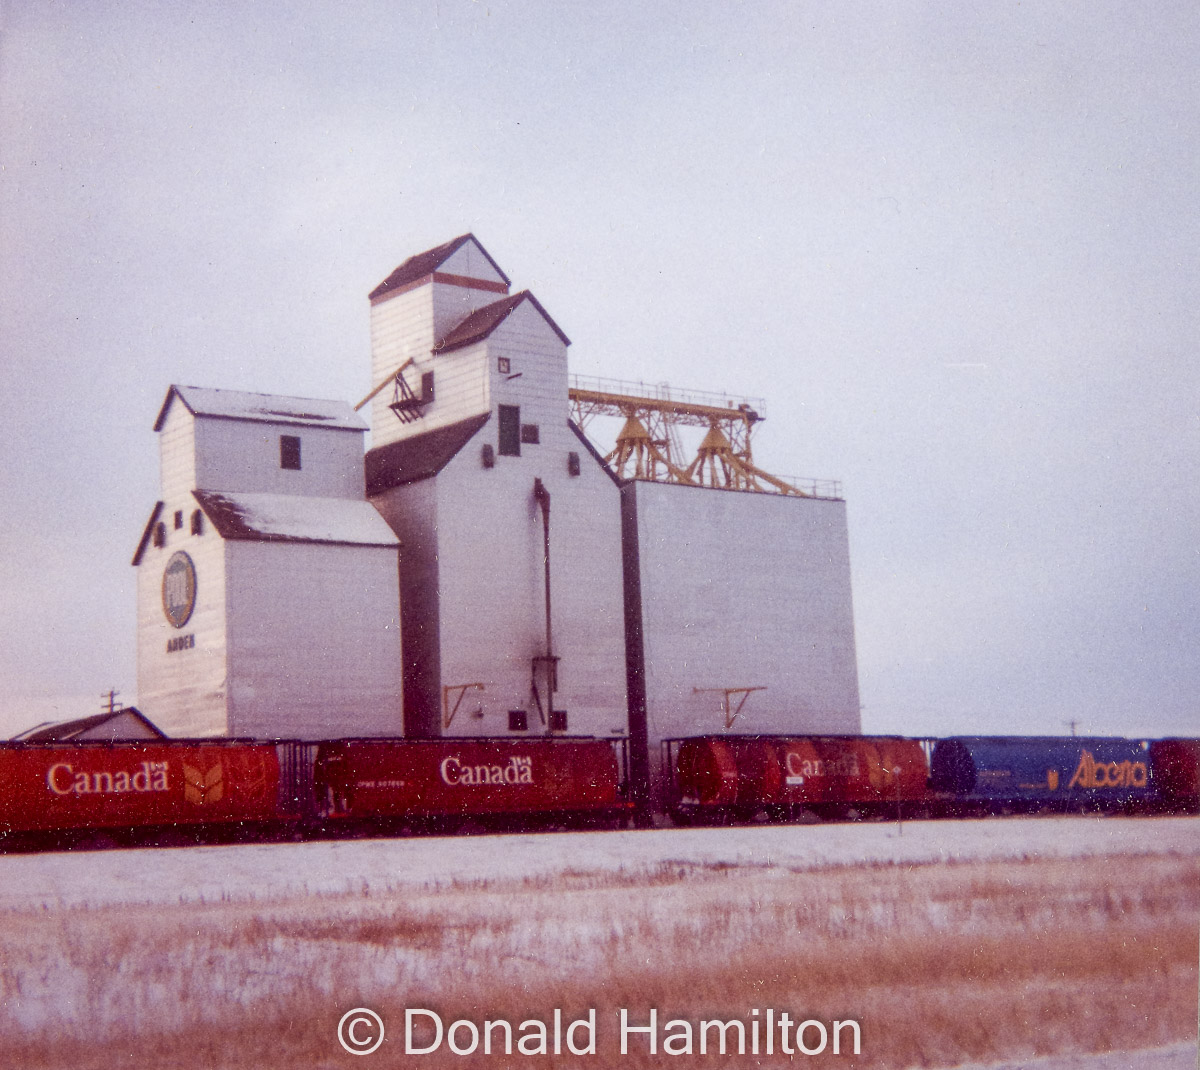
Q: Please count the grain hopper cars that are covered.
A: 5